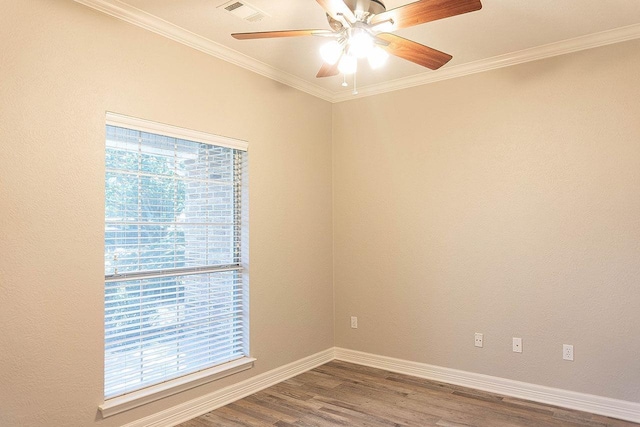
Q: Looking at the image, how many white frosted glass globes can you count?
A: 4